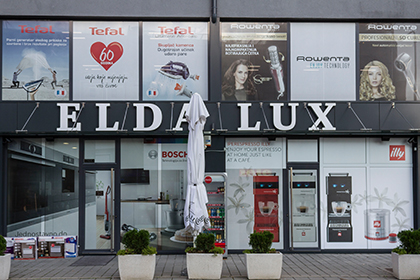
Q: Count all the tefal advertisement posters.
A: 3